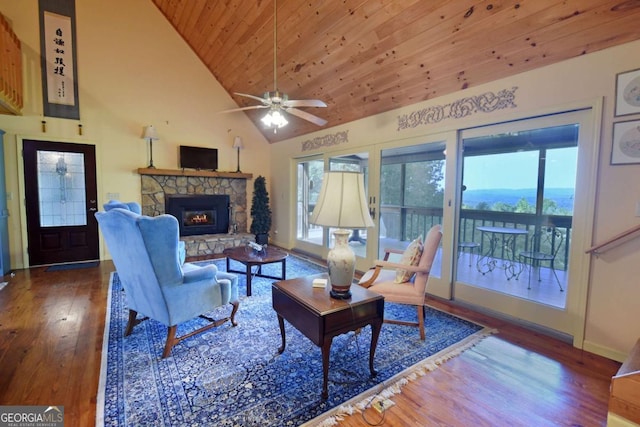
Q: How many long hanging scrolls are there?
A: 1